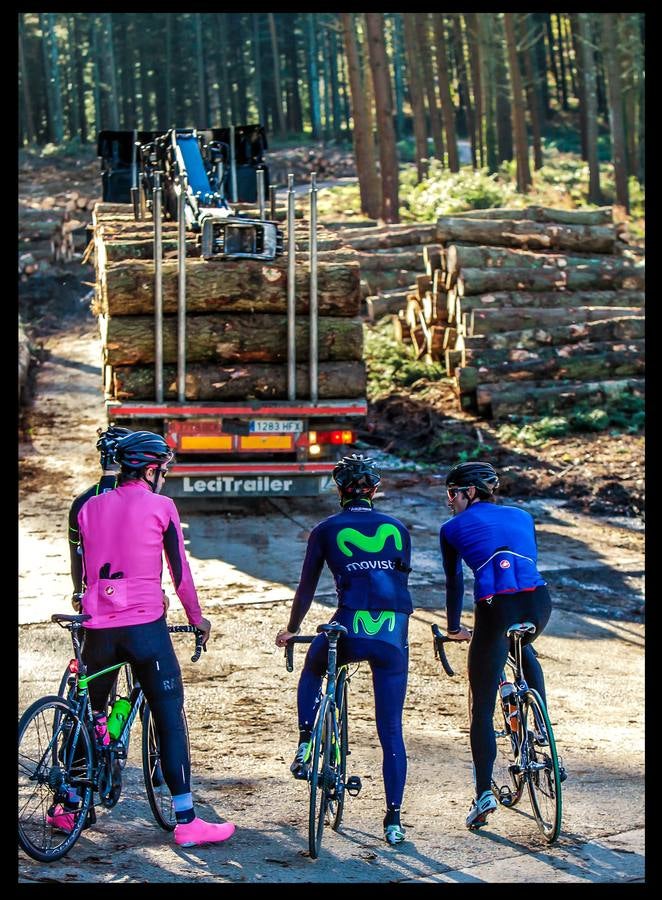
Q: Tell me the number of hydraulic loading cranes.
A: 1